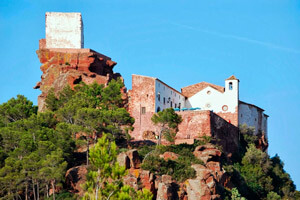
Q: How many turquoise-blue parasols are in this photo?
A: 4